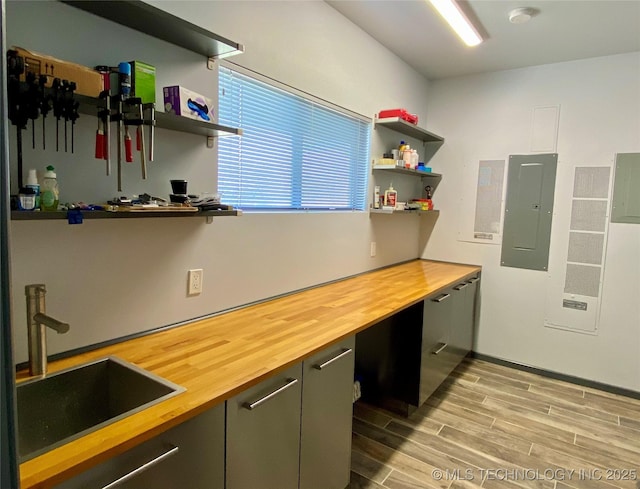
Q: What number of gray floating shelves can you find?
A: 6